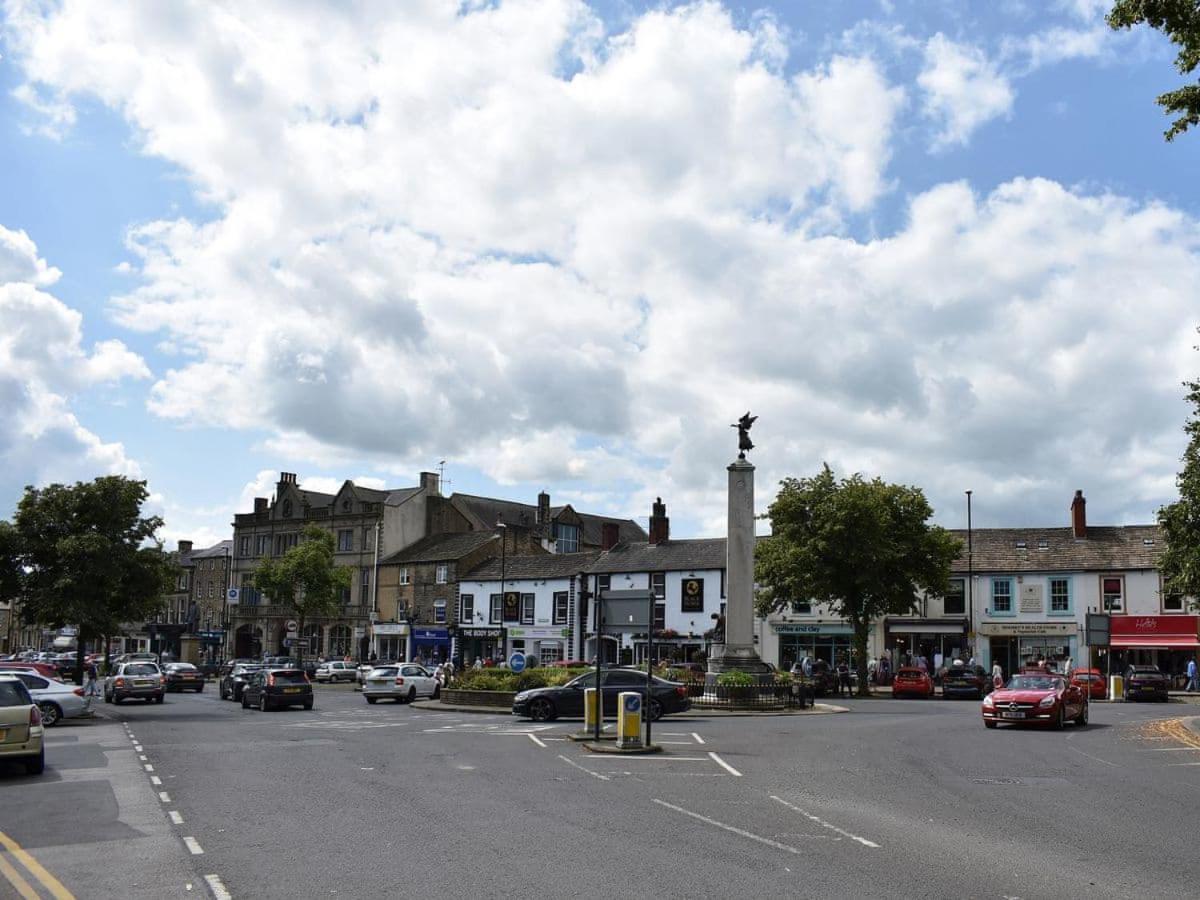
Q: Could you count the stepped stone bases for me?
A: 1